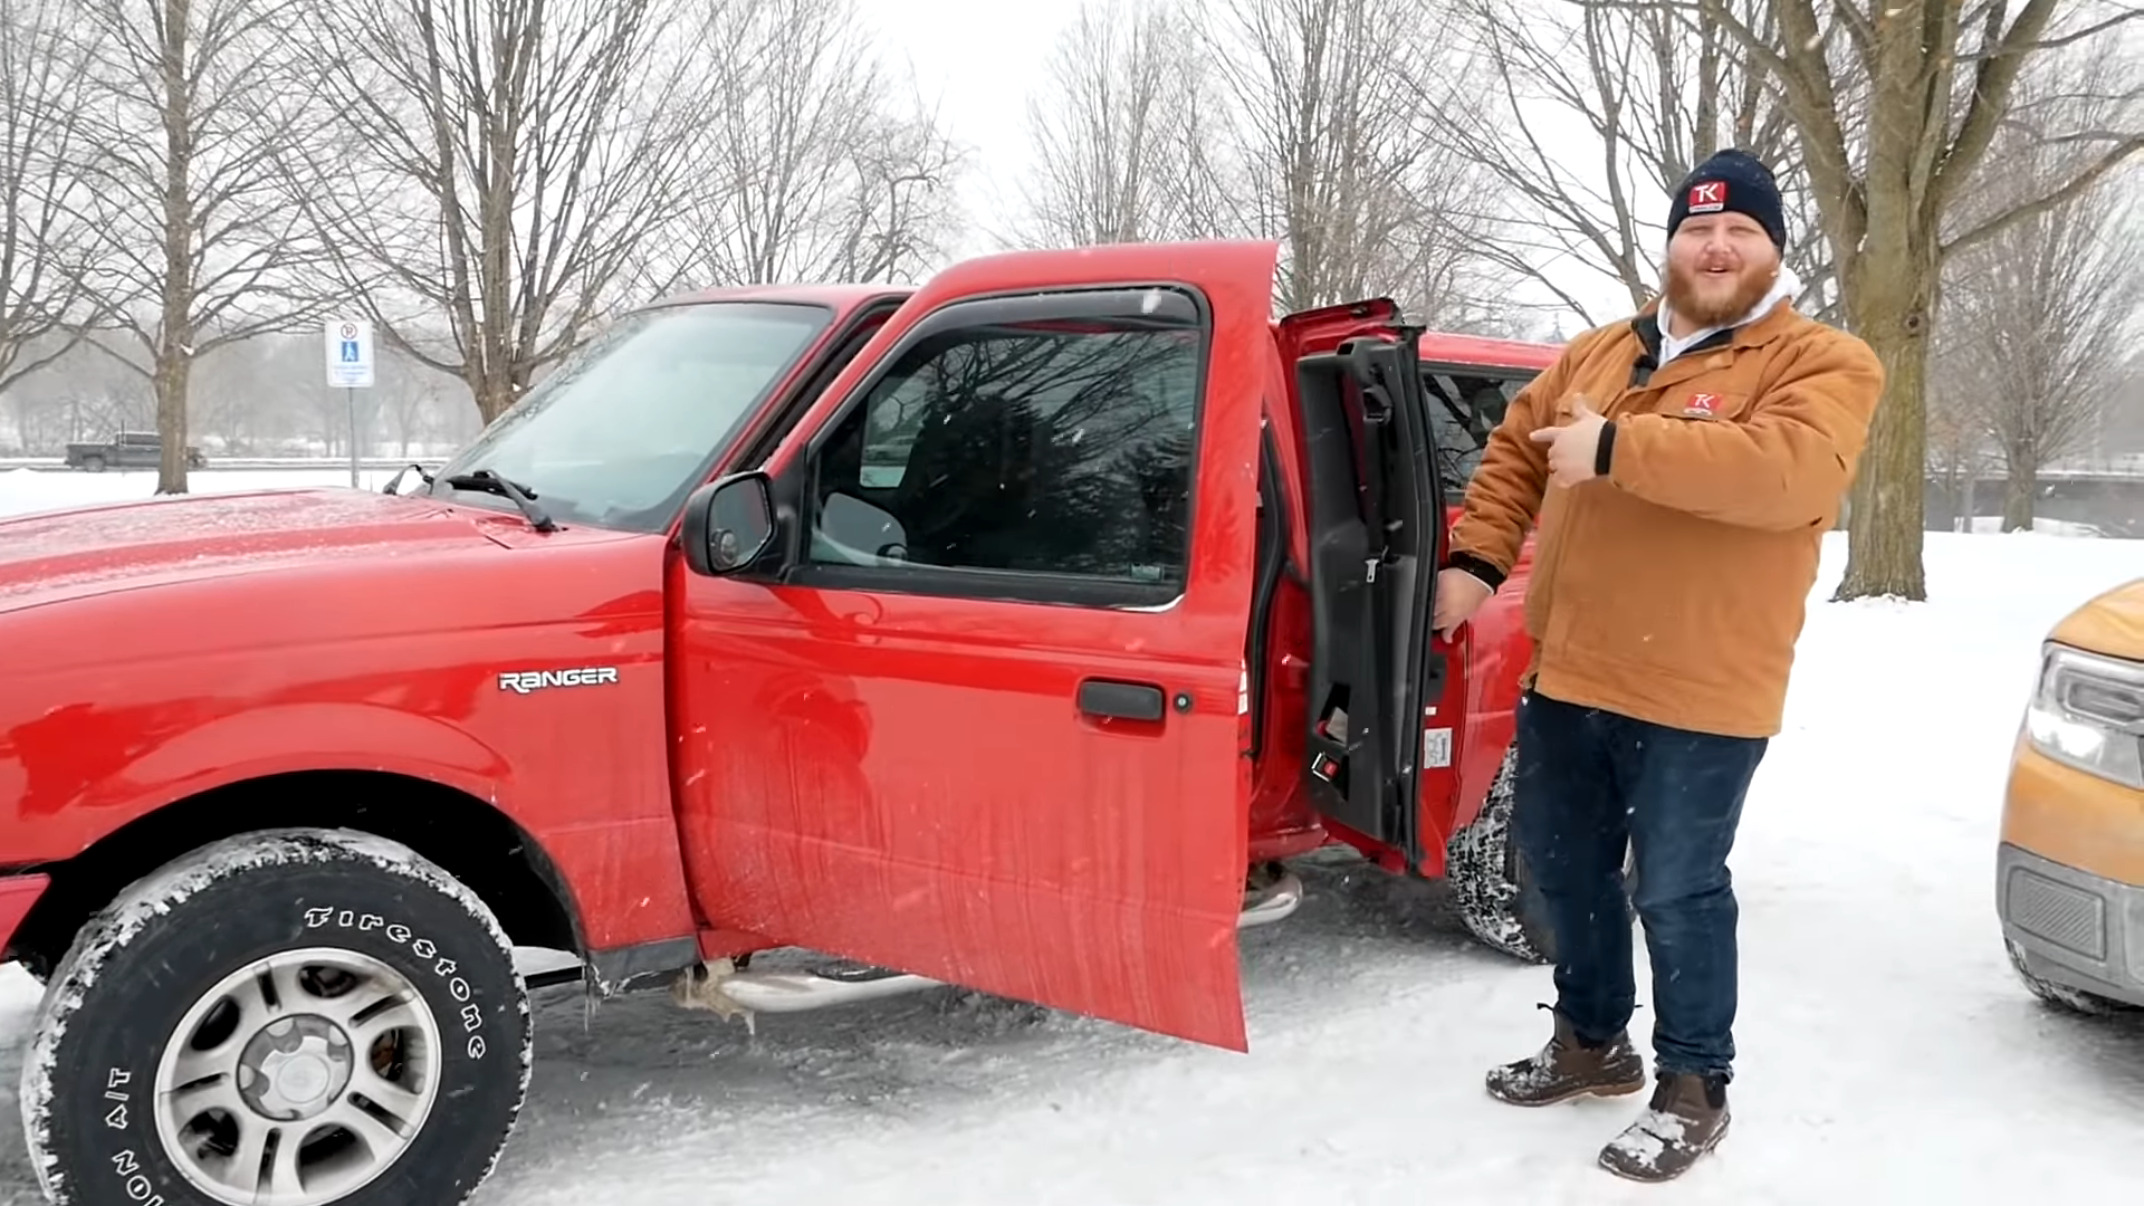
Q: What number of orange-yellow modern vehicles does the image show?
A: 1